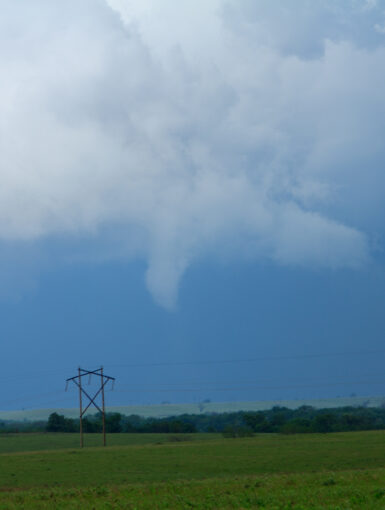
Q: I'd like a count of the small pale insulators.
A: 3